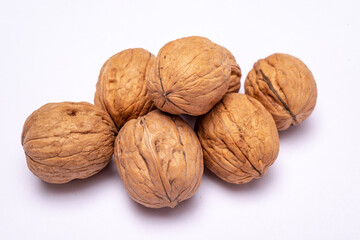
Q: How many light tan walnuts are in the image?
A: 7